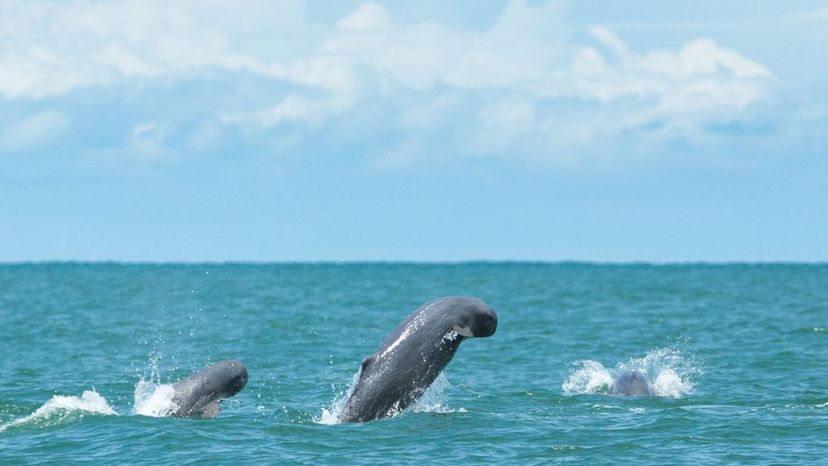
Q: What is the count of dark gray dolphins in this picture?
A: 3